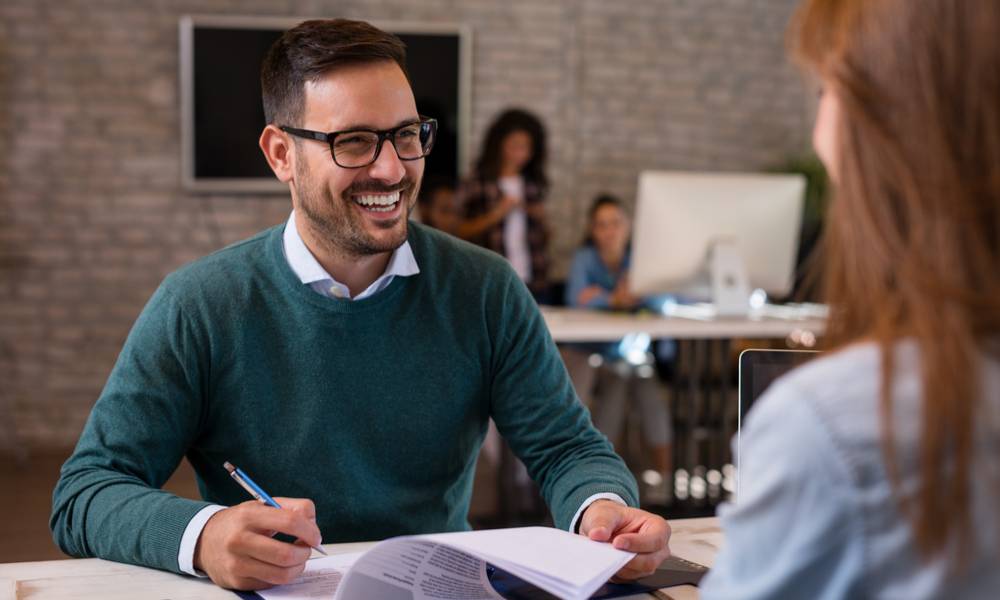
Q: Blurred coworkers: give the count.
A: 3